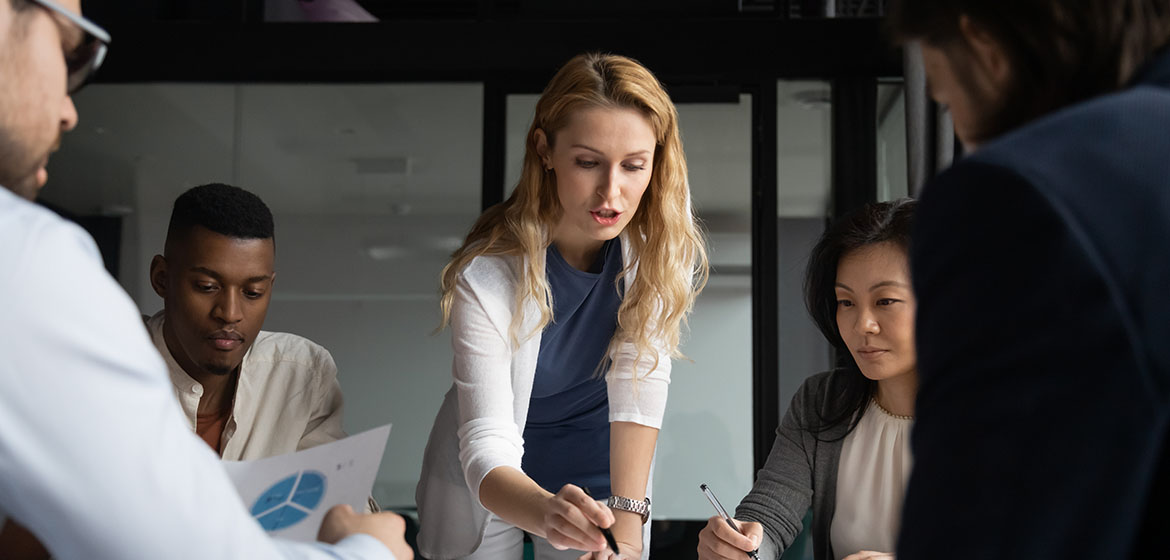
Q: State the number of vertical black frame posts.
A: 3